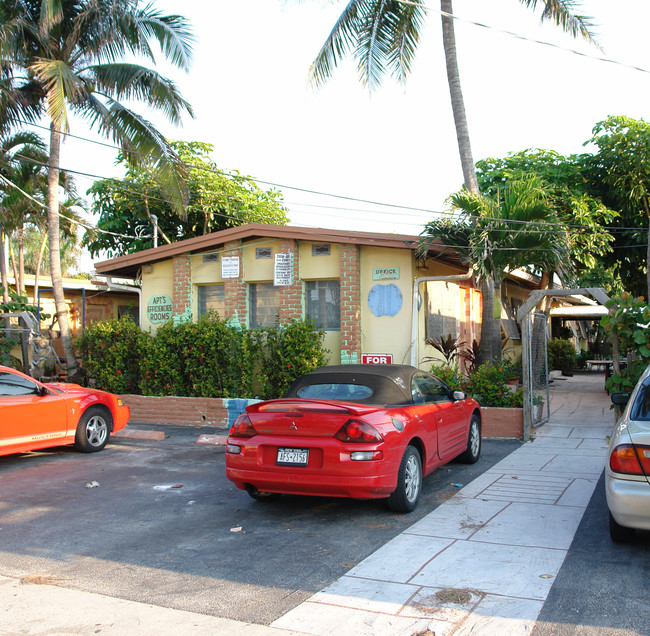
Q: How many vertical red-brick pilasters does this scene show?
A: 4